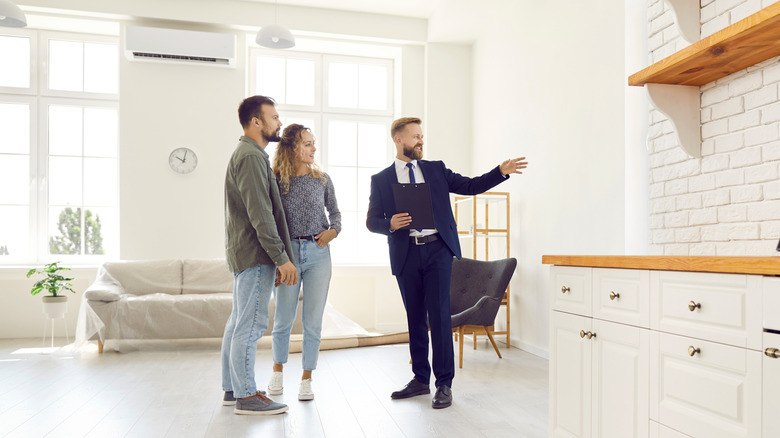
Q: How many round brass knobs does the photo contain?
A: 6